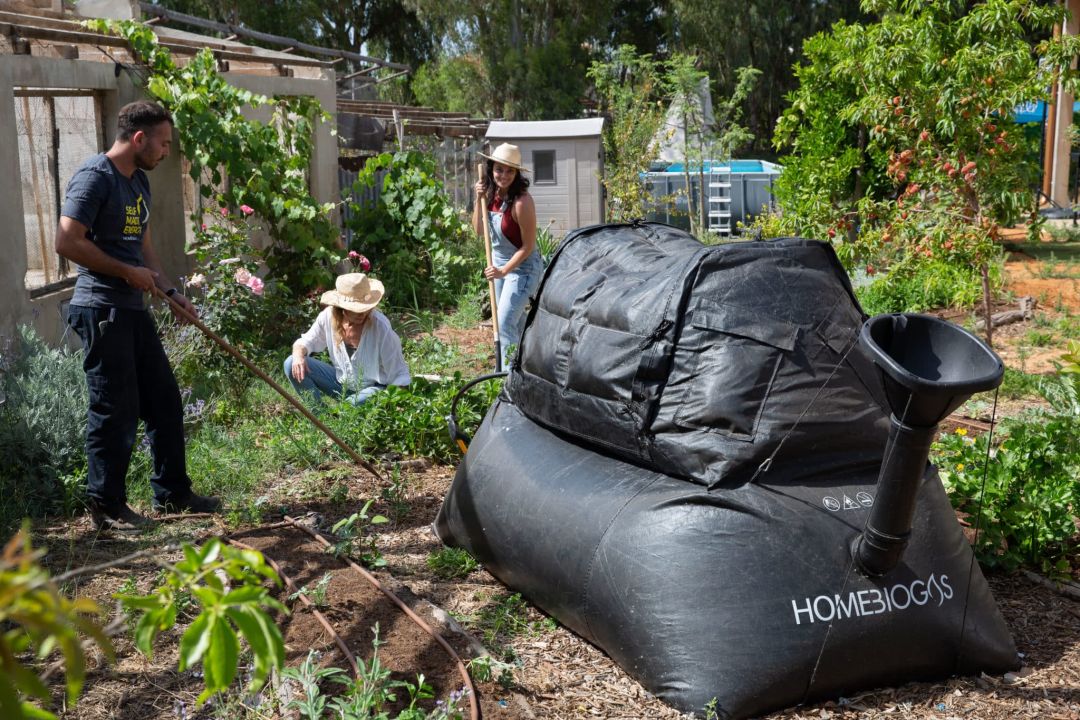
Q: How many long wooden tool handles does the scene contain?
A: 2